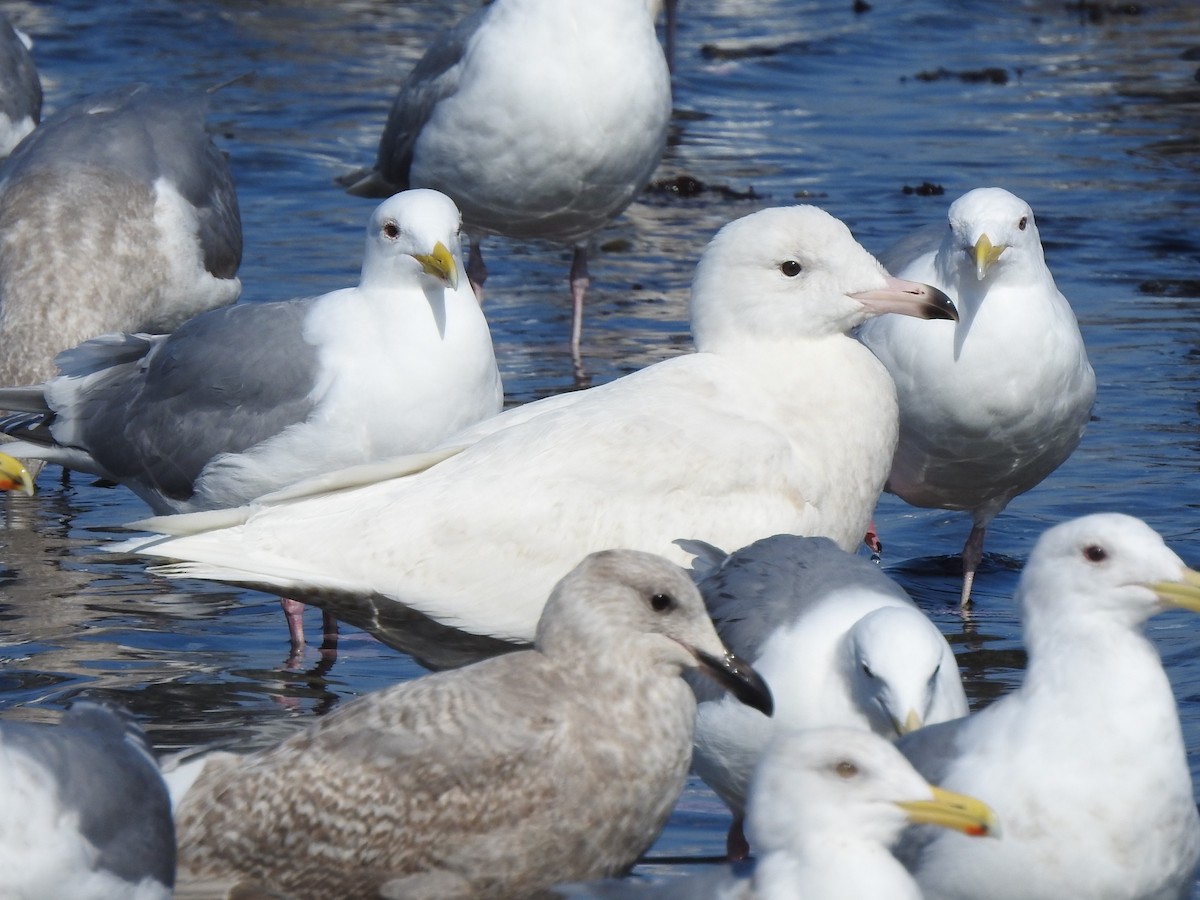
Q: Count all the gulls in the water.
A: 12